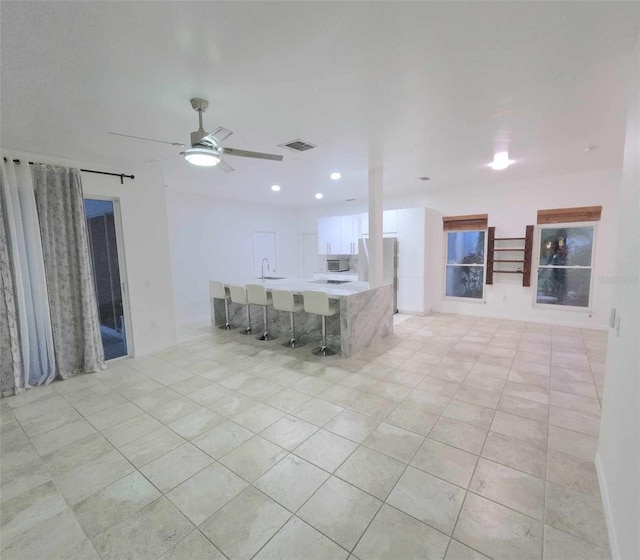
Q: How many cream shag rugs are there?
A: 0